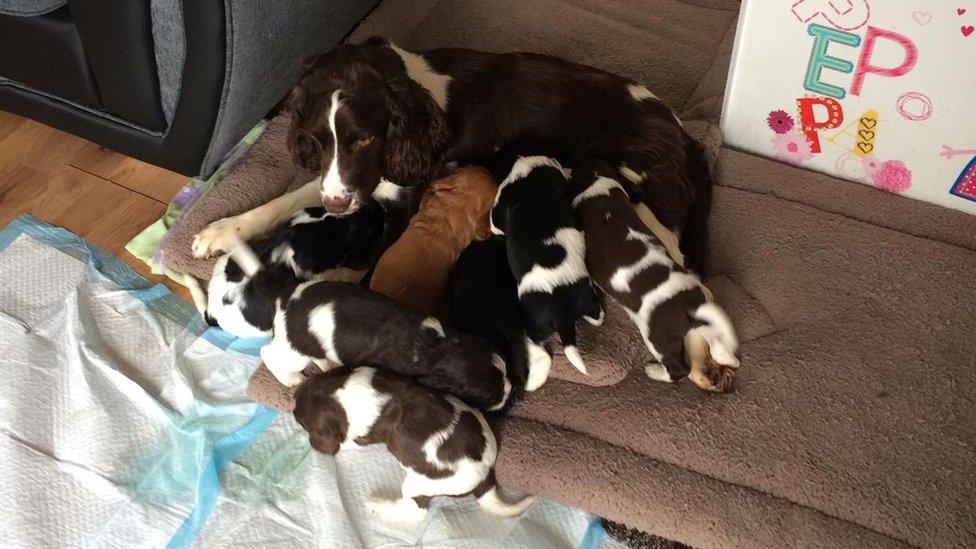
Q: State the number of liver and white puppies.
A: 3